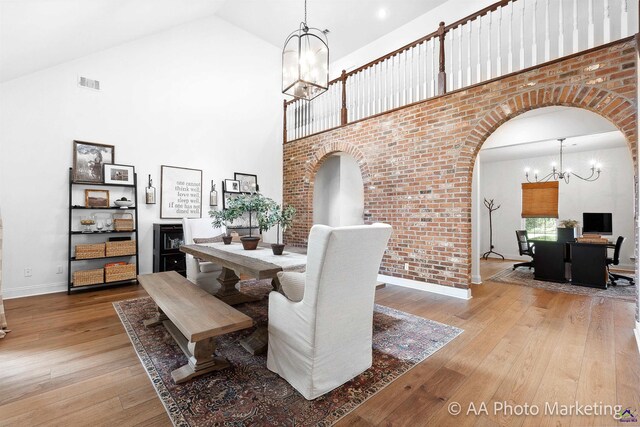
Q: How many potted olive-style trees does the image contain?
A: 3